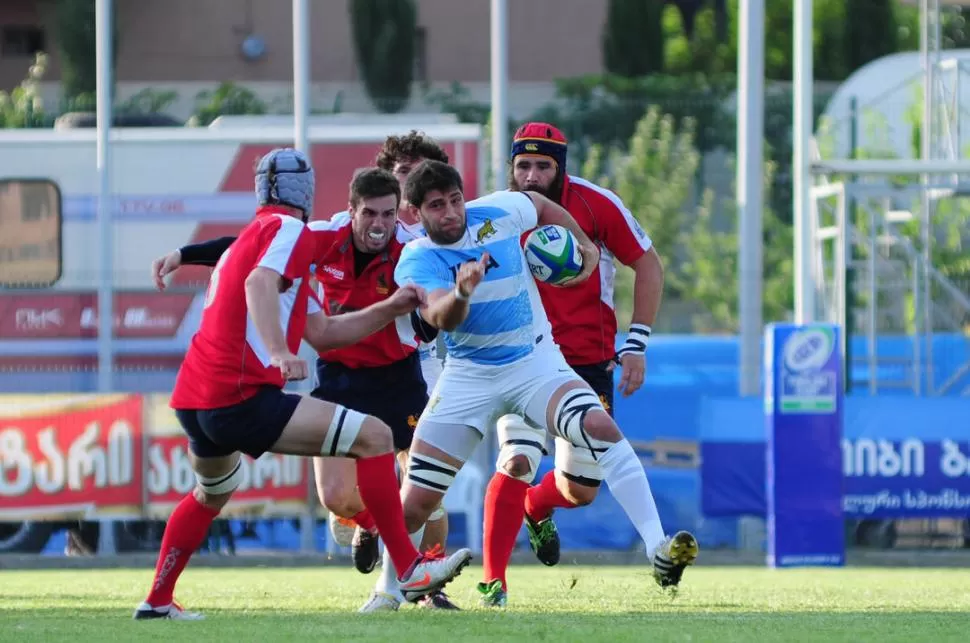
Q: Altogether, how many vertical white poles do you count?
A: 5